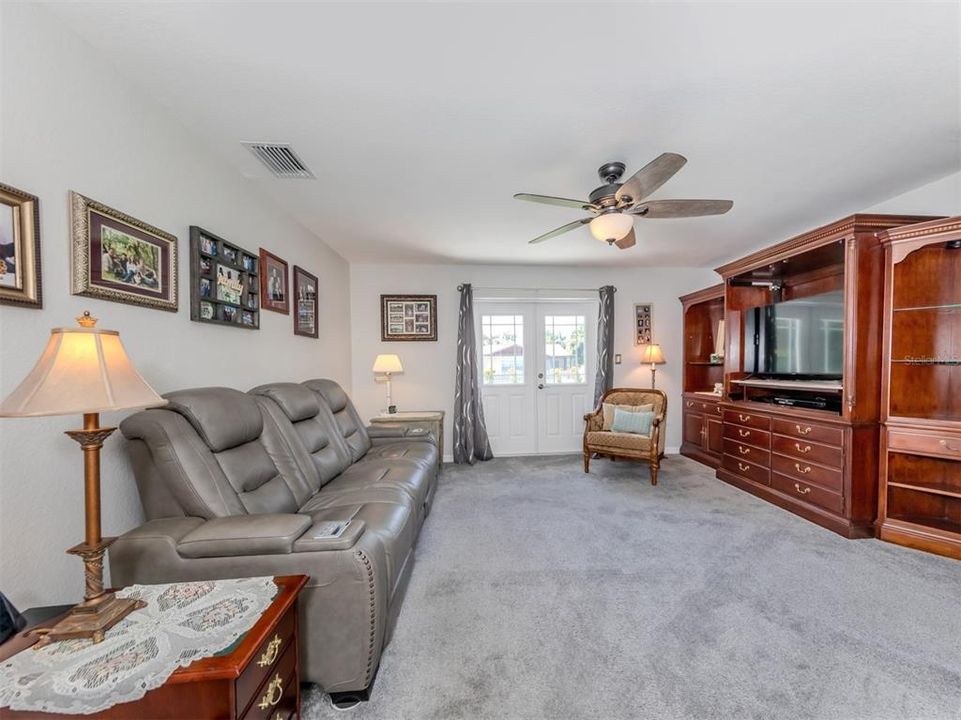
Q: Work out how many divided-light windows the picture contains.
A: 2